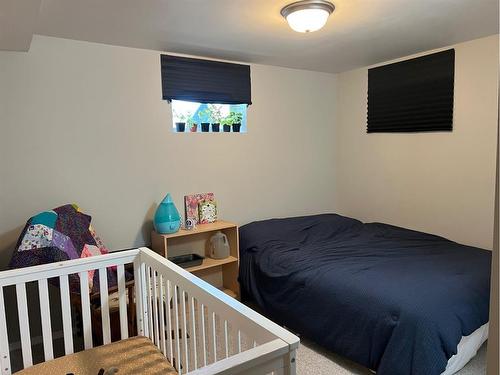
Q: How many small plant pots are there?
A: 6